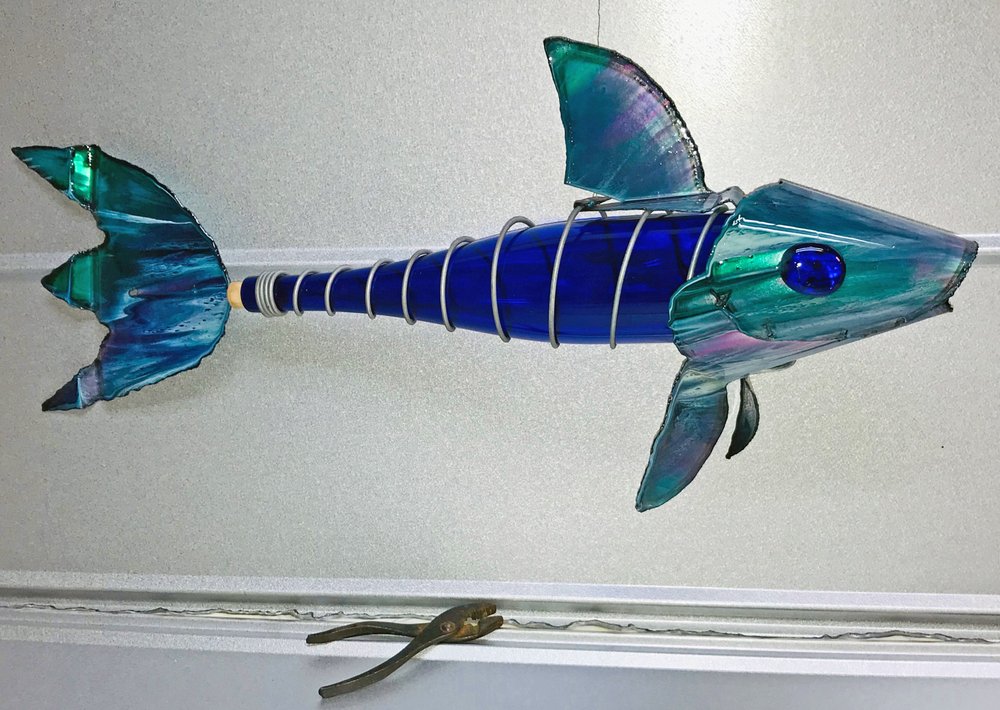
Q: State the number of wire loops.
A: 13